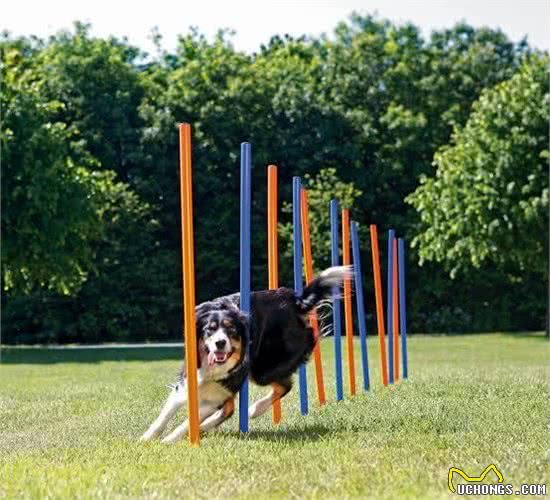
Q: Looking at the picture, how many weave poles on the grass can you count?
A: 12